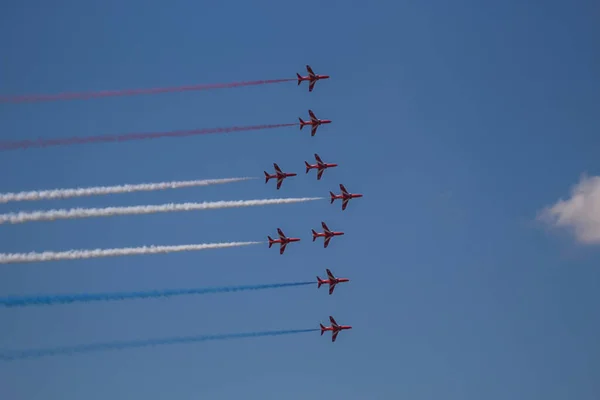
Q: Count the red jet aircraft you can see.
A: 9